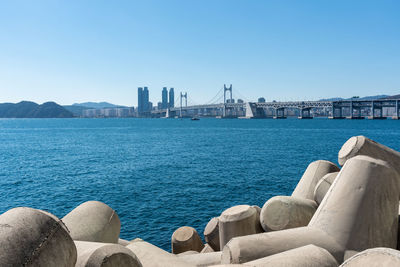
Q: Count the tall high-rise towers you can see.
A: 4